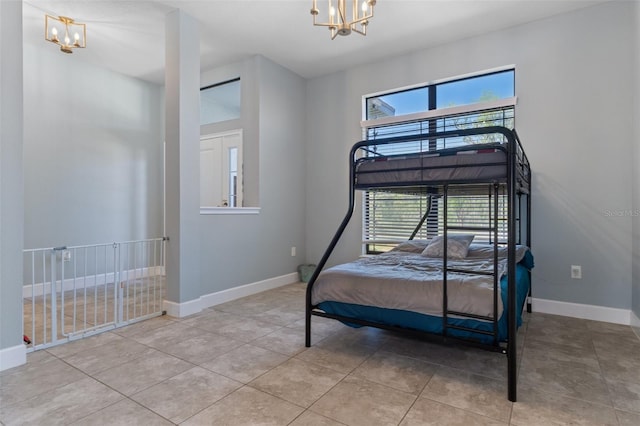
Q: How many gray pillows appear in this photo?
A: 1